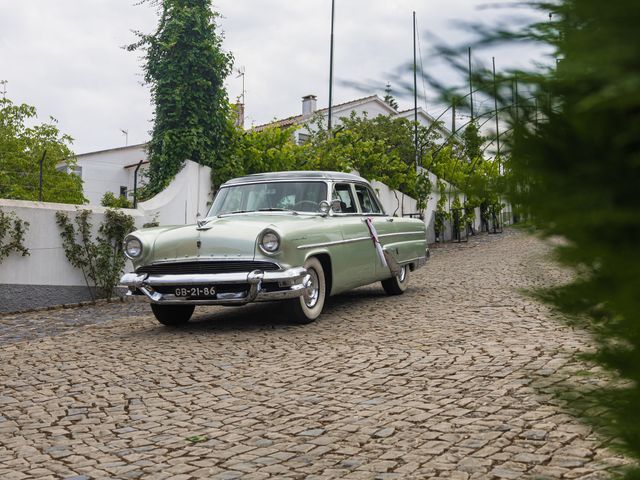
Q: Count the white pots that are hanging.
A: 0